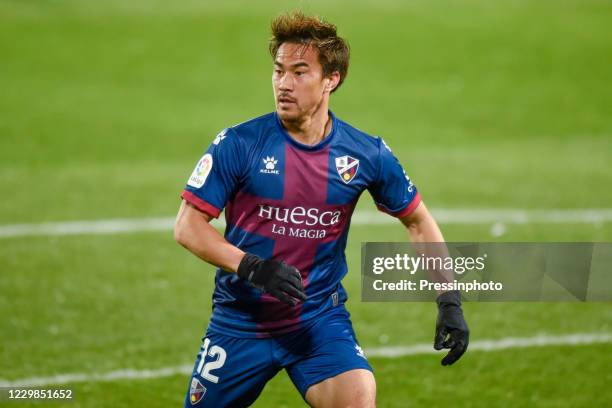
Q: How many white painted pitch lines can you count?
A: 2